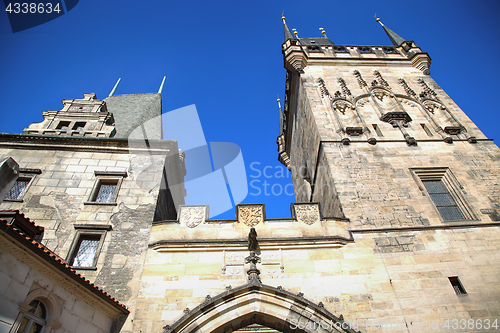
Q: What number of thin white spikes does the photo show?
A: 2